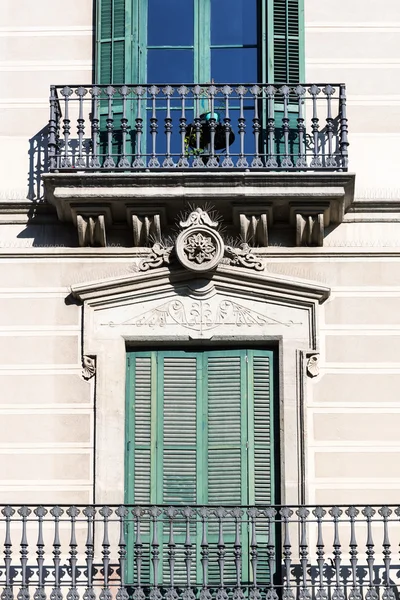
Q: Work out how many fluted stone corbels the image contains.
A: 4